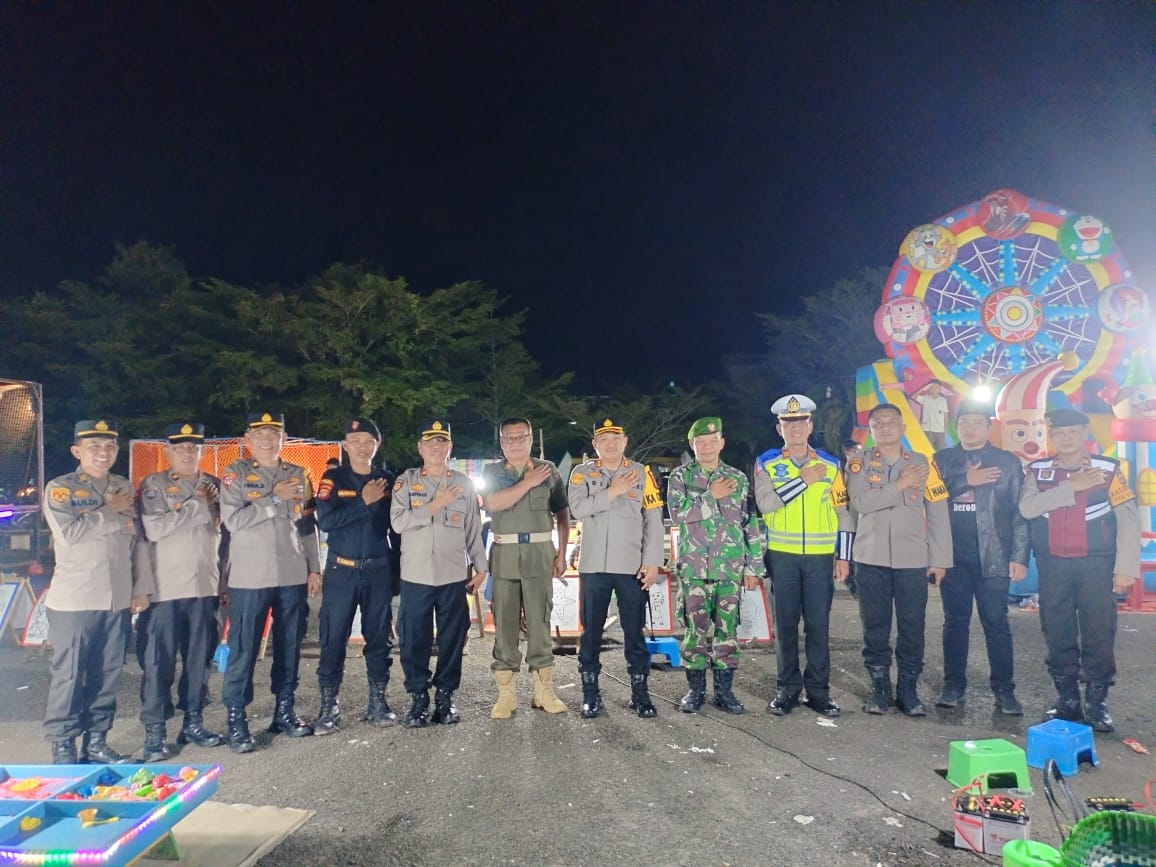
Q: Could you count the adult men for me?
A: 12